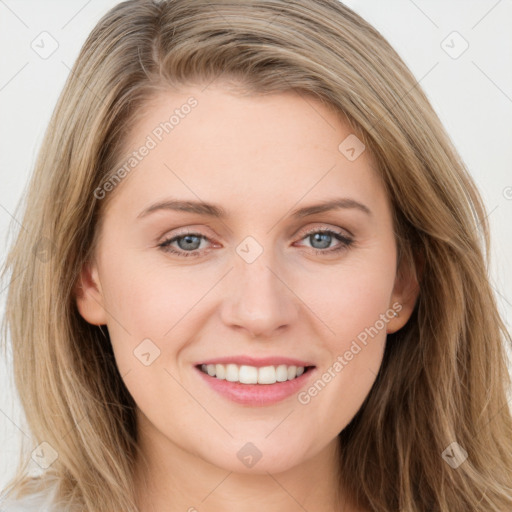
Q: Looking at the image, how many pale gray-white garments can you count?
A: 1